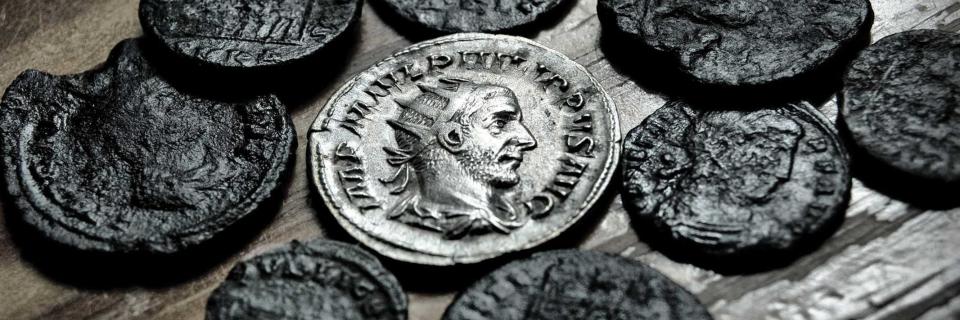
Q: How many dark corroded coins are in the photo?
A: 8